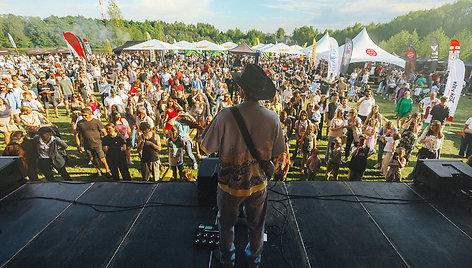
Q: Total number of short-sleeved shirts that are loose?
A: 1